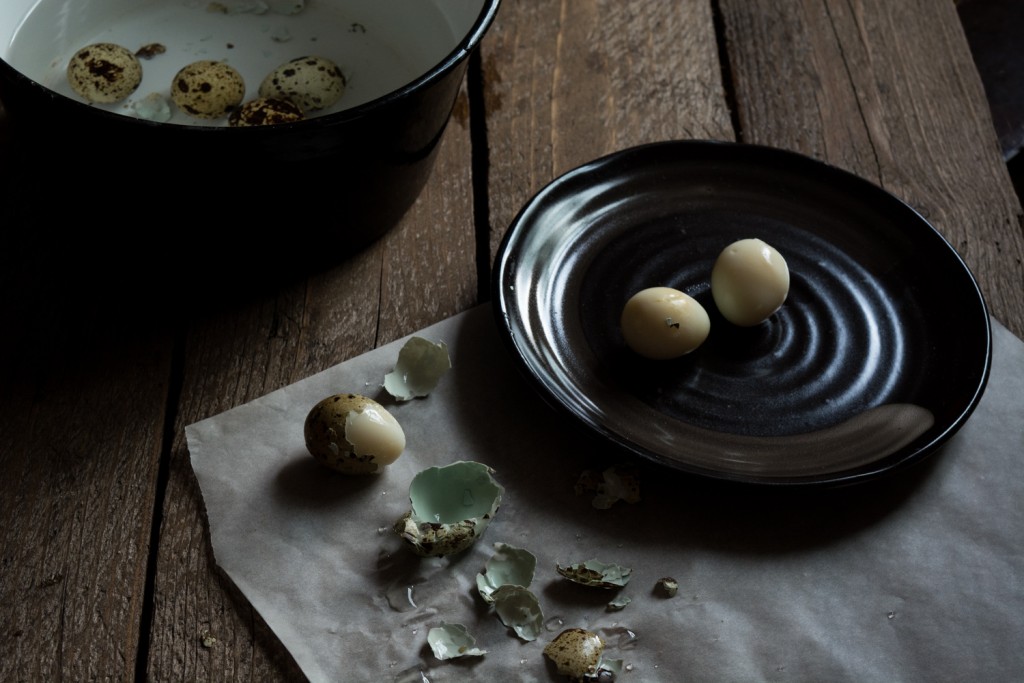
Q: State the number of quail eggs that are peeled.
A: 2